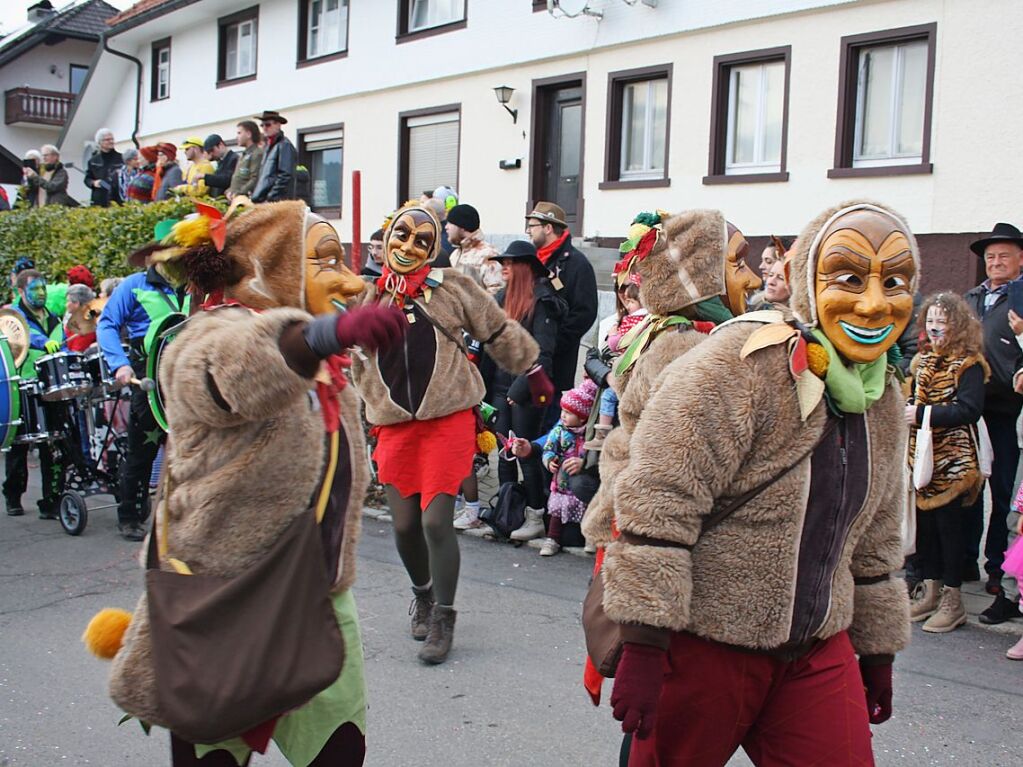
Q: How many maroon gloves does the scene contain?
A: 4